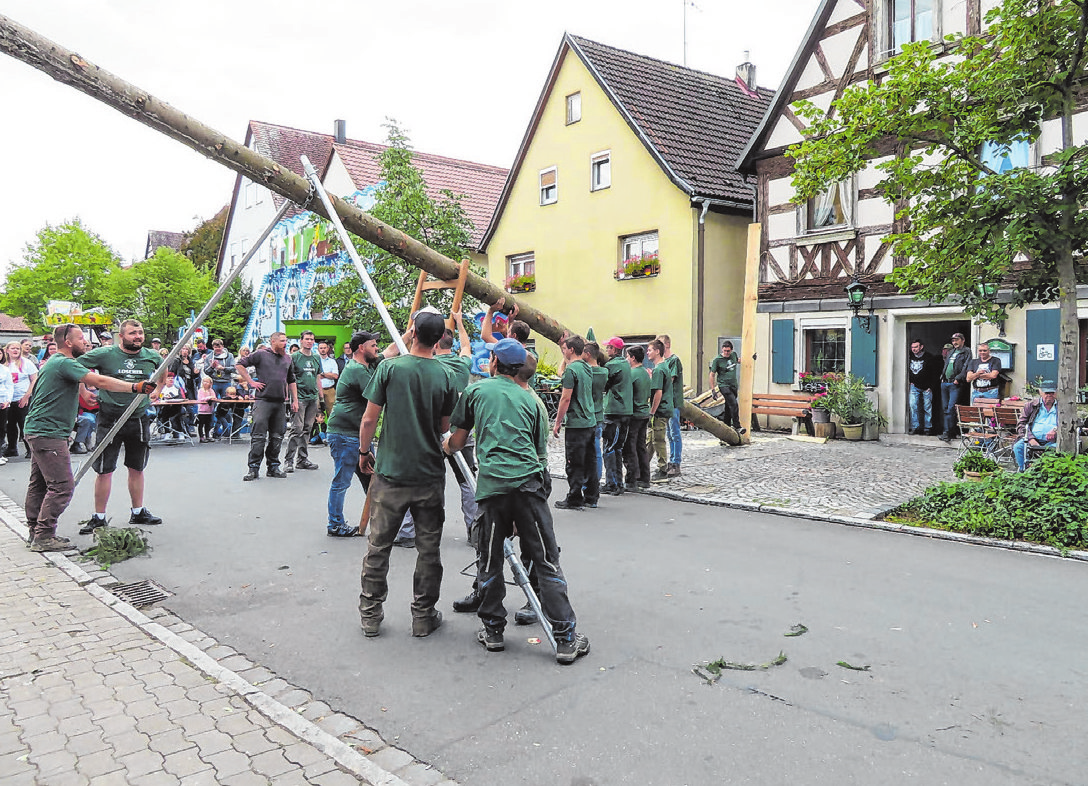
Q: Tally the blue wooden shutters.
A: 3